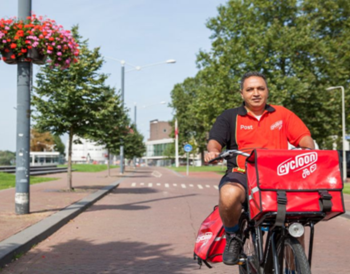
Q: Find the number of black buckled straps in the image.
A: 2